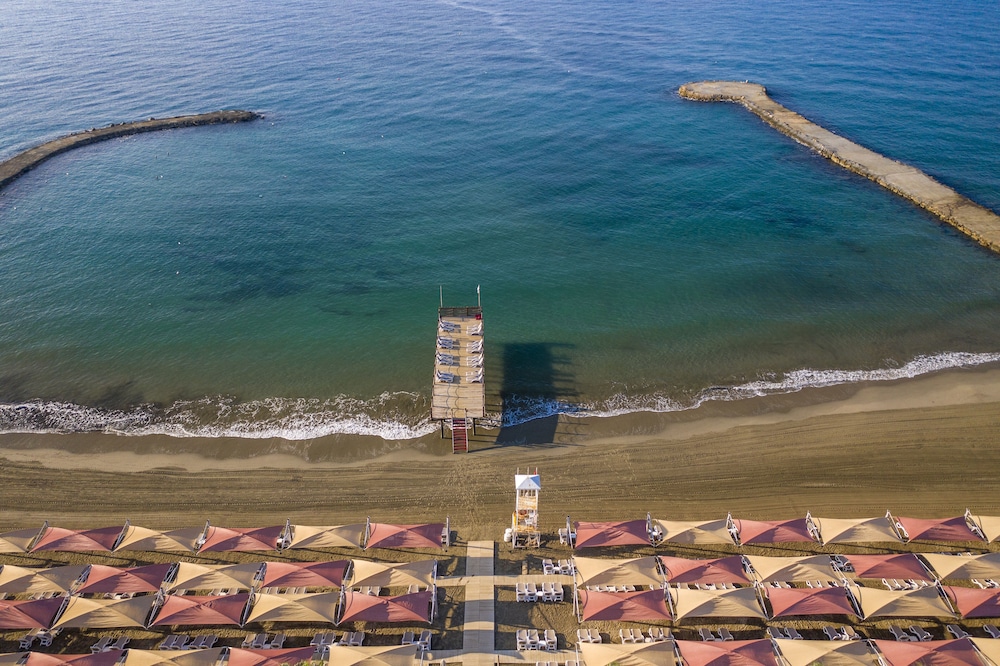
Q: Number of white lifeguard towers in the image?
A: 1